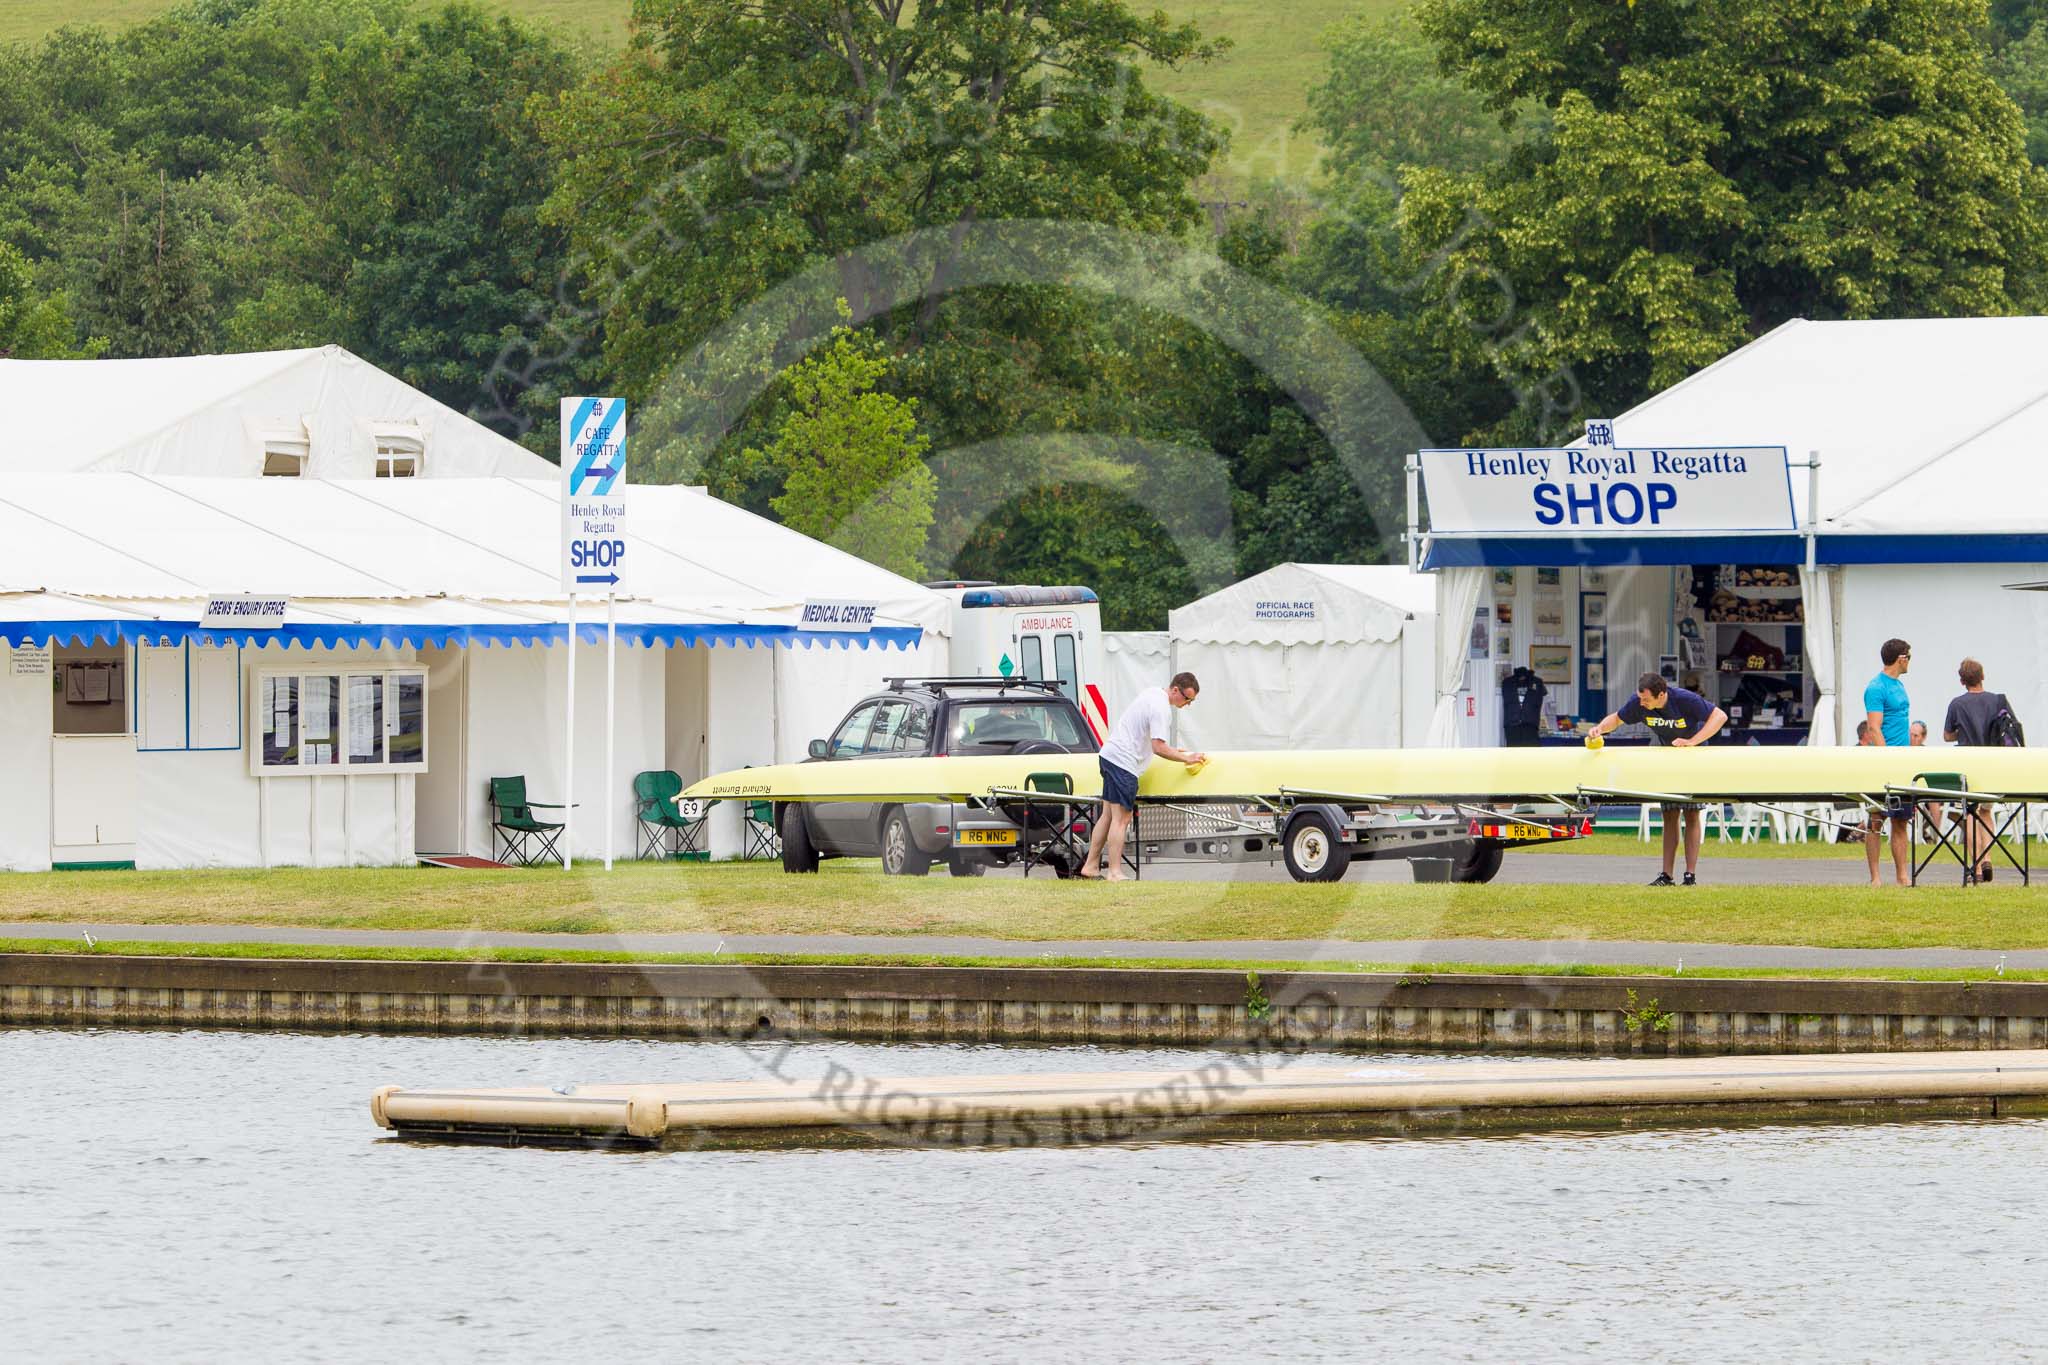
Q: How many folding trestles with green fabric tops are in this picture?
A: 2